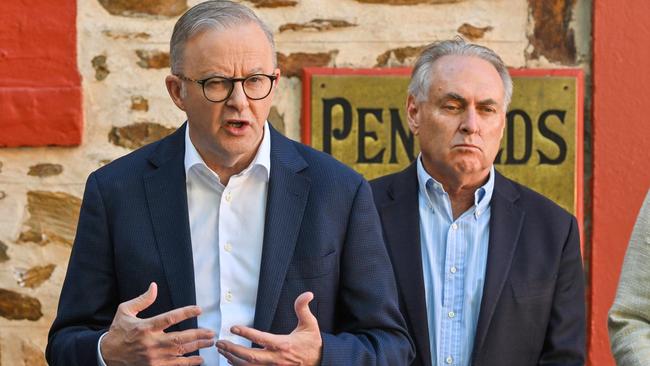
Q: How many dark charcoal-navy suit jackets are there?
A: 2